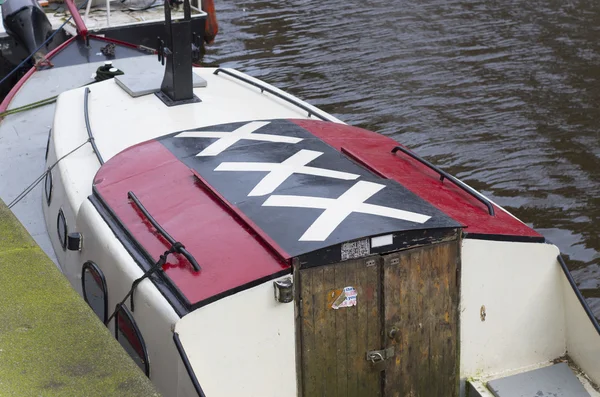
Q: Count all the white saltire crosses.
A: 3